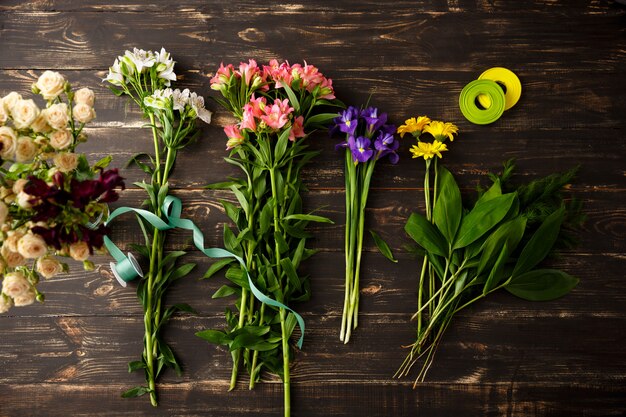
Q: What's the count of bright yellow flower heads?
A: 3